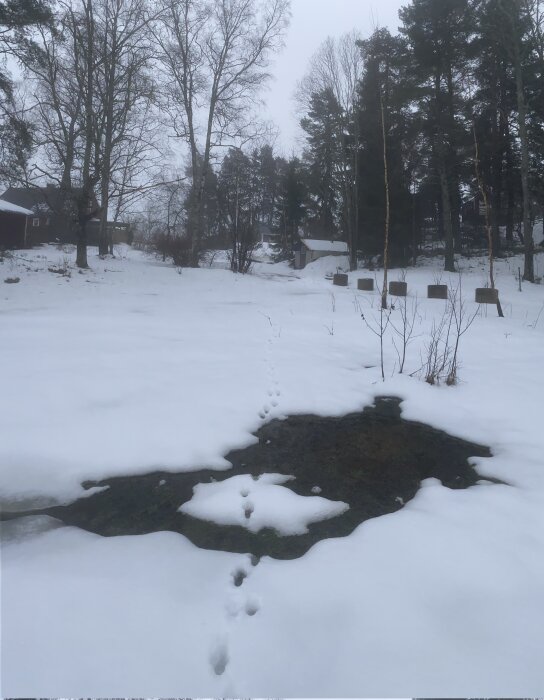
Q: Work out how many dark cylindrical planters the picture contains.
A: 5